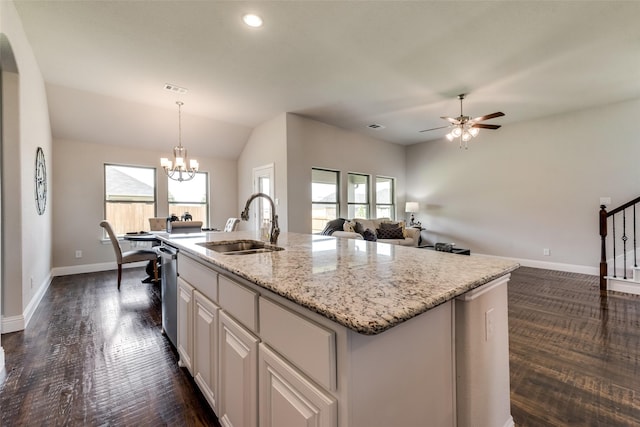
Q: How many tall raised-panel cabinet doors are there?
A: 4